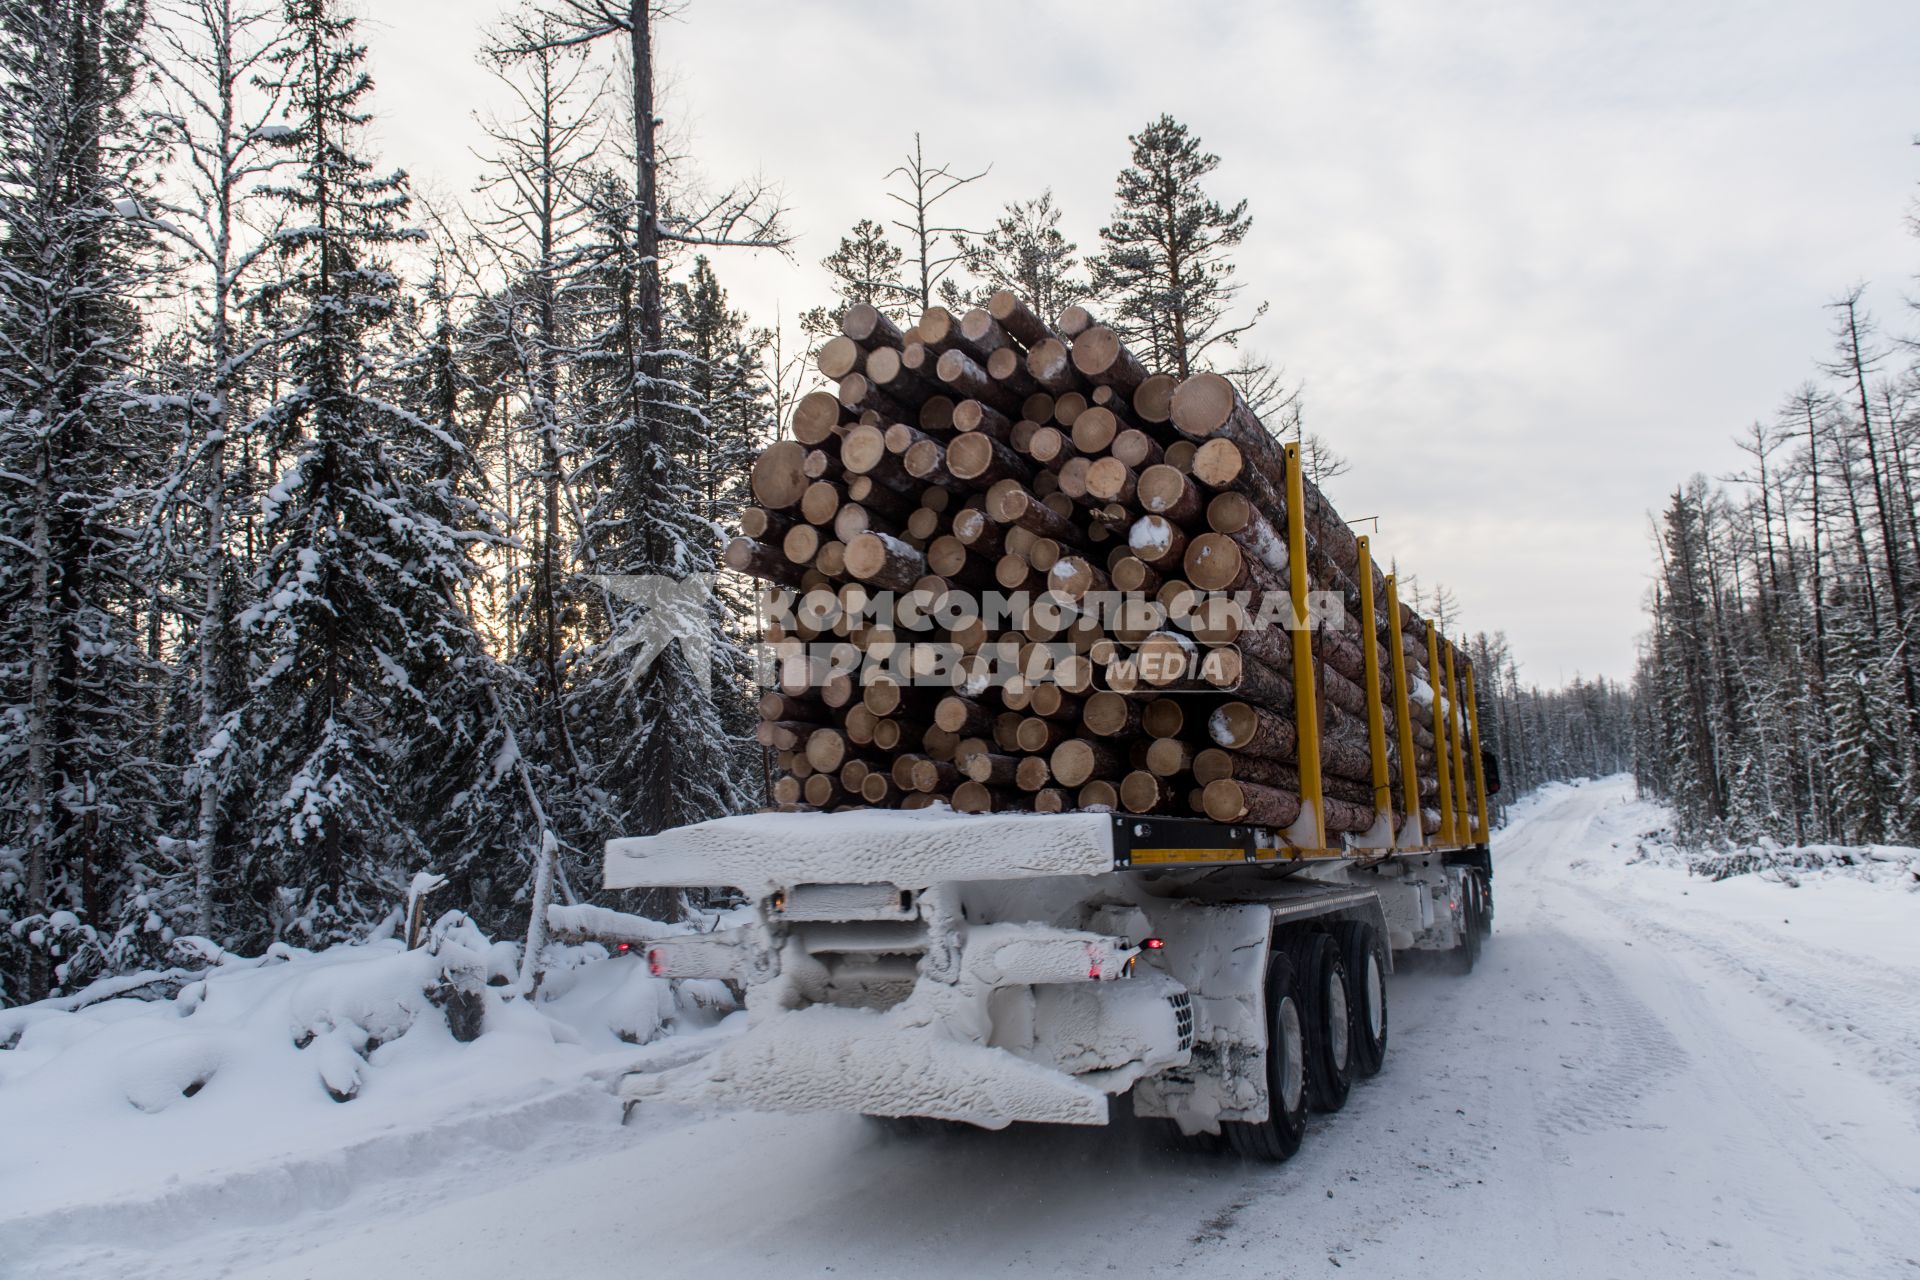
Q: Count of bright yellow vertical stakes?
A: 6